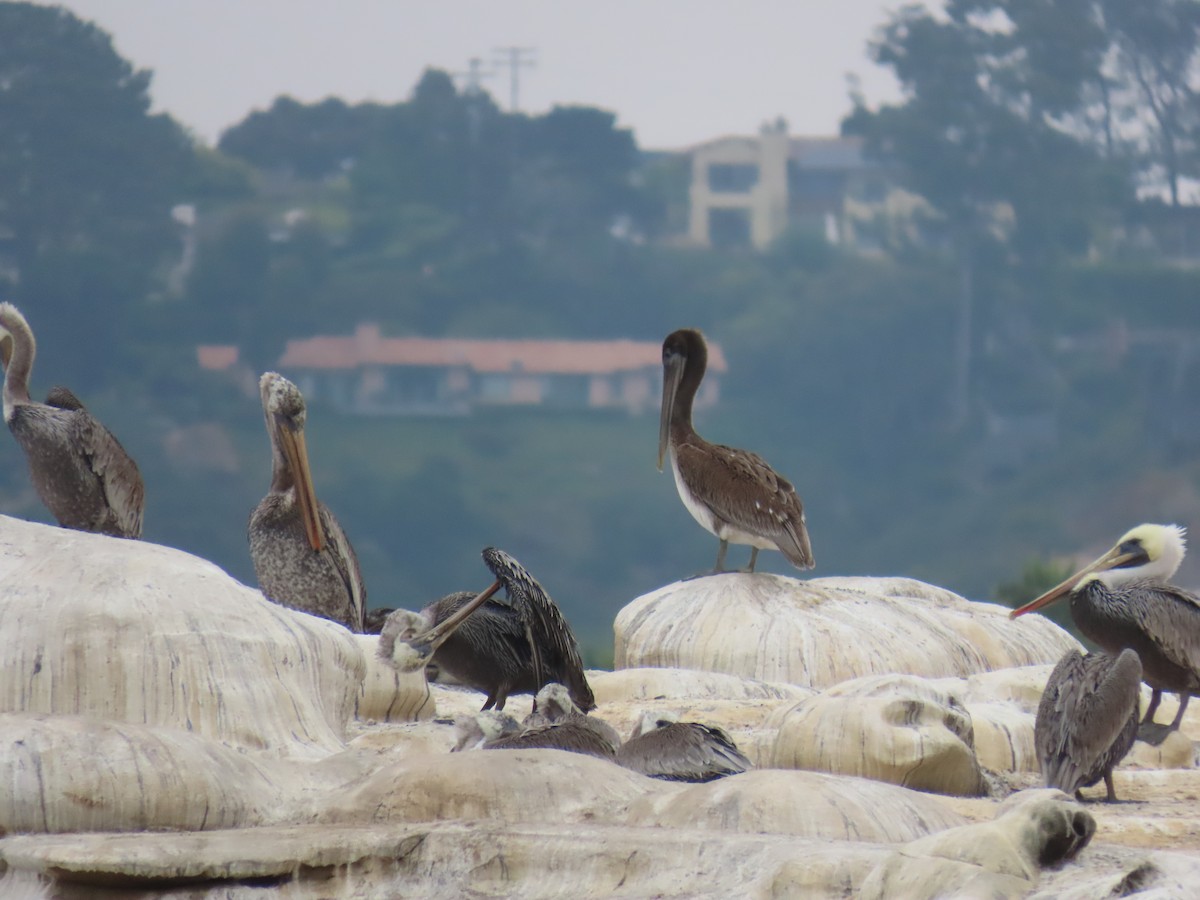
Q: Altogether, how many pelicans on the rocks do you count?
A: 9